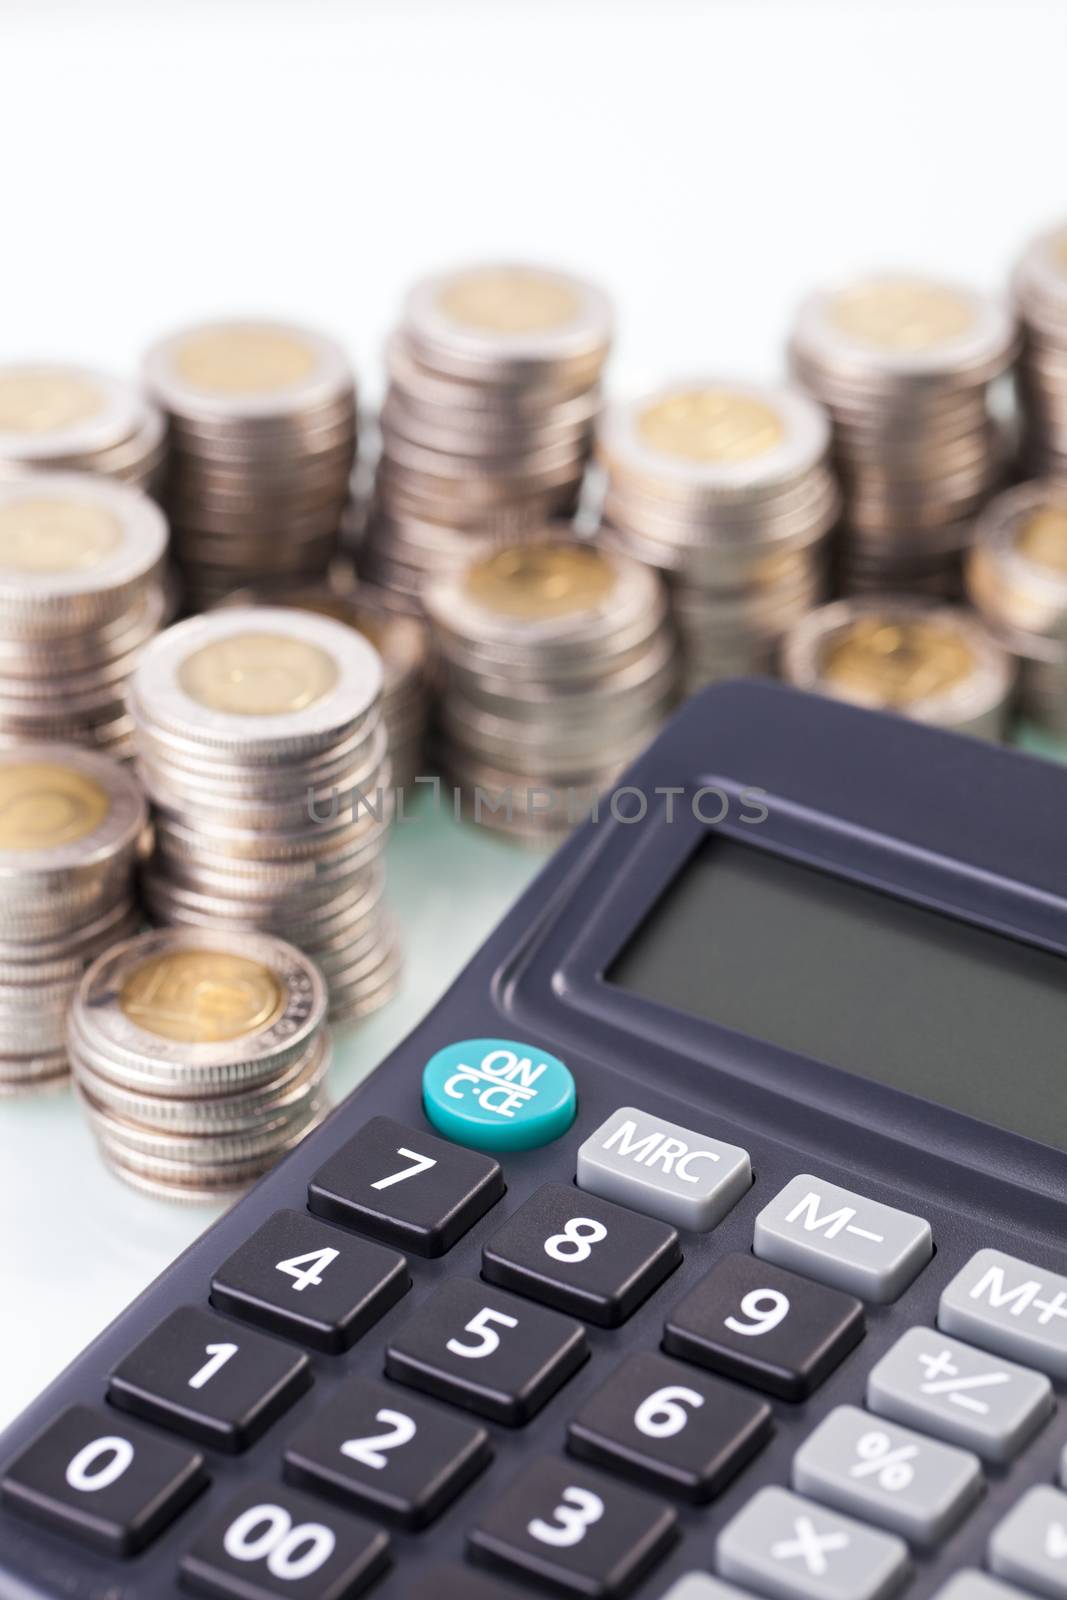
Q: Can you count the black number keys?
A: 11